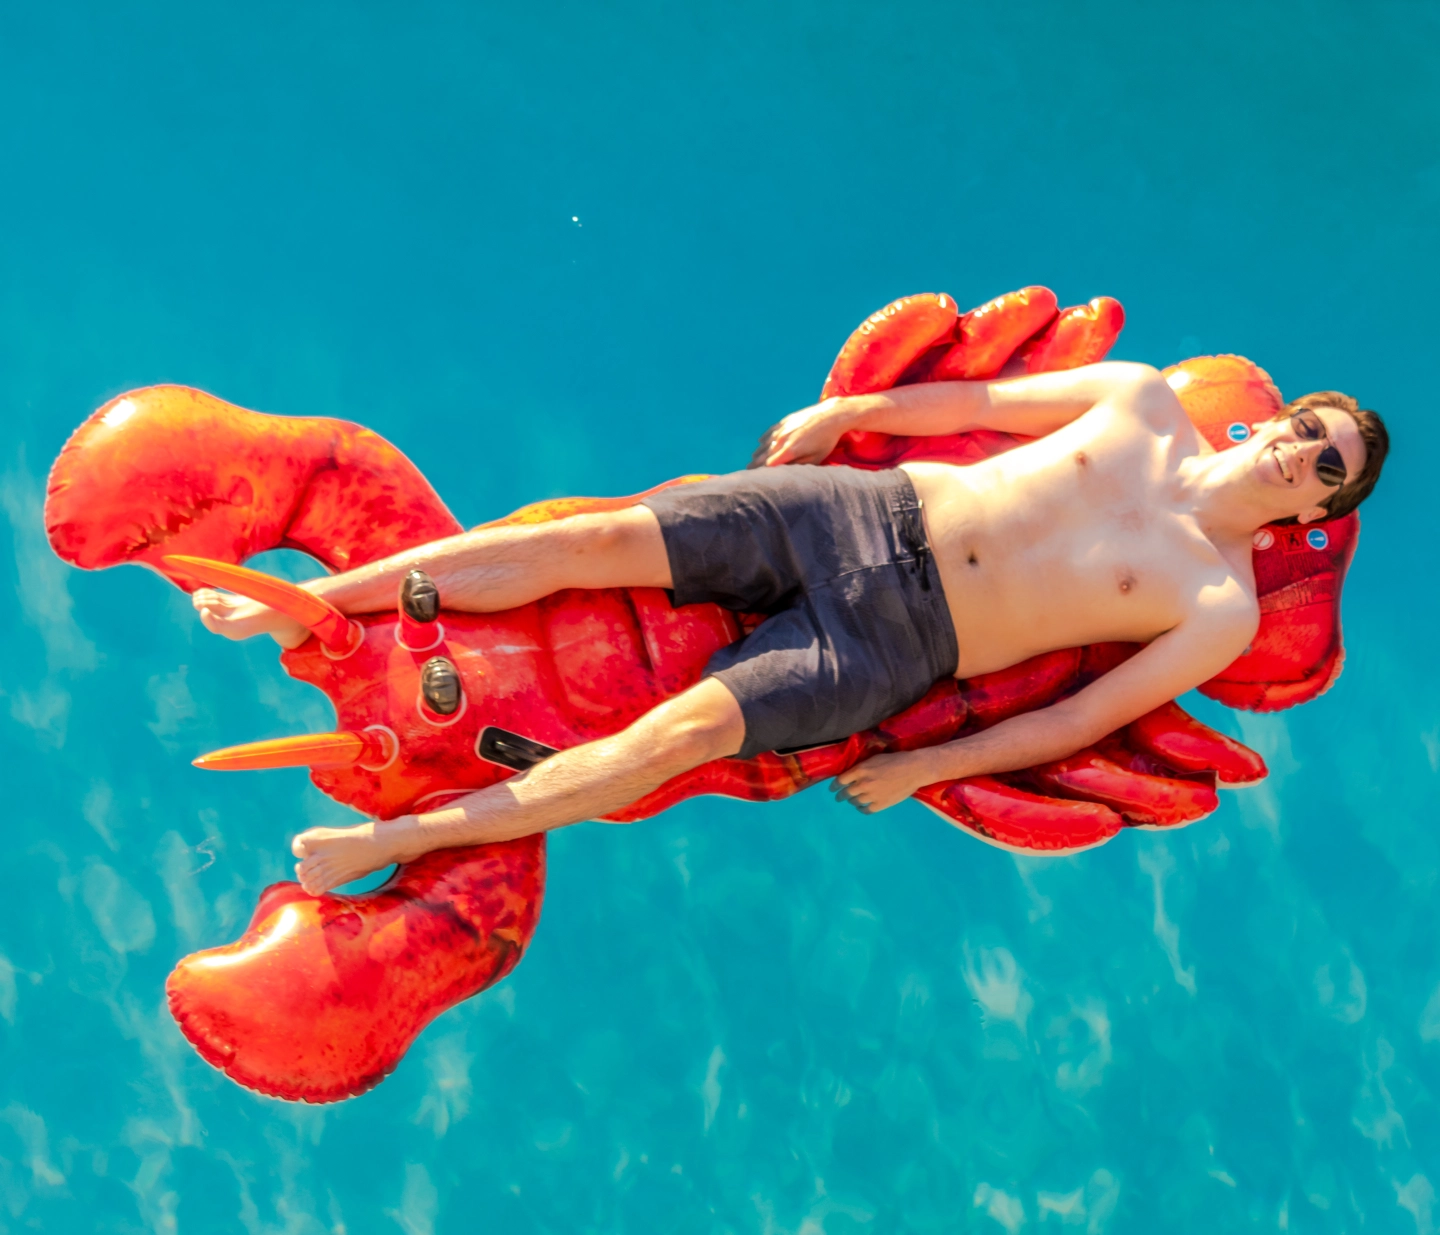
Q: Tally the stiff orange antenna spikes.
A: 2